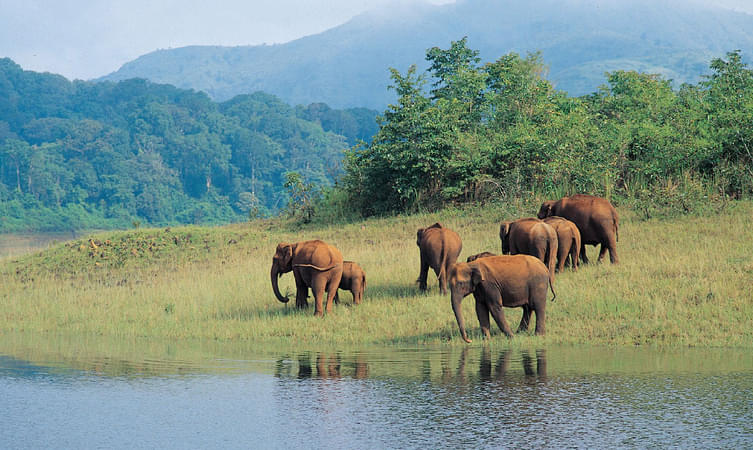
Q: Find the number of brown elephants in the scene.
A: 8